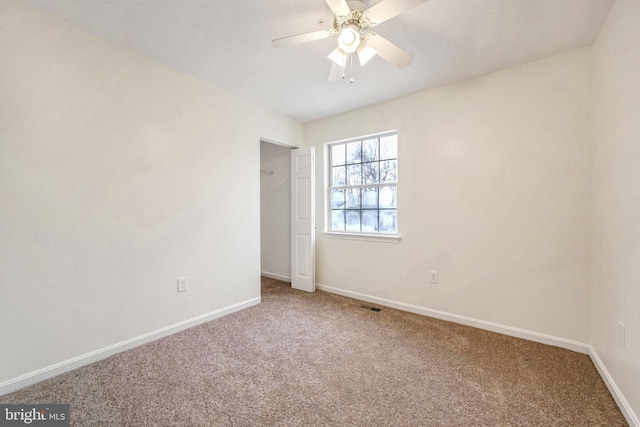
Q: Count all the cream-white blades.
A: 5